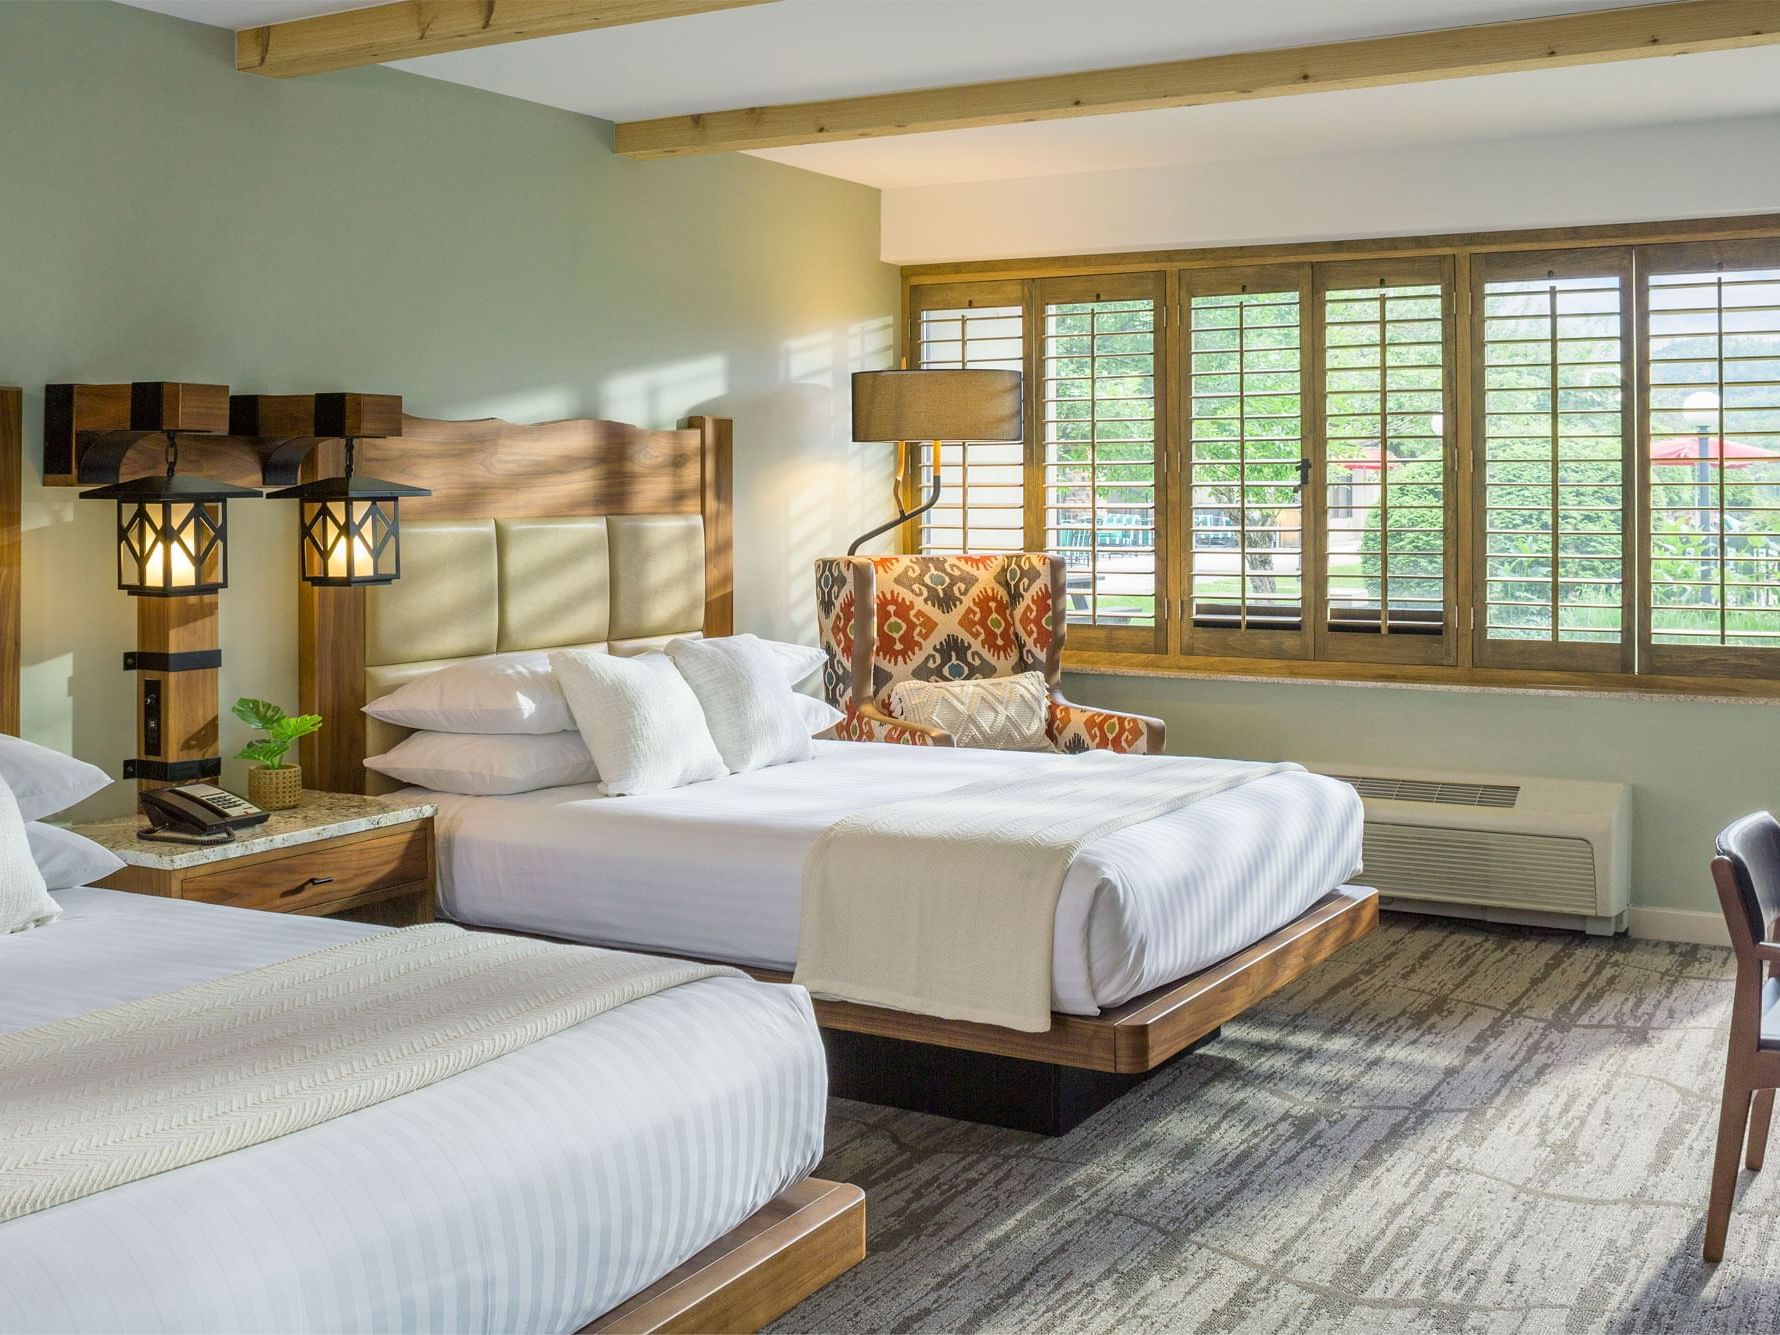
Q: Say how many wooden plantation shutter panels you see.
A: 6